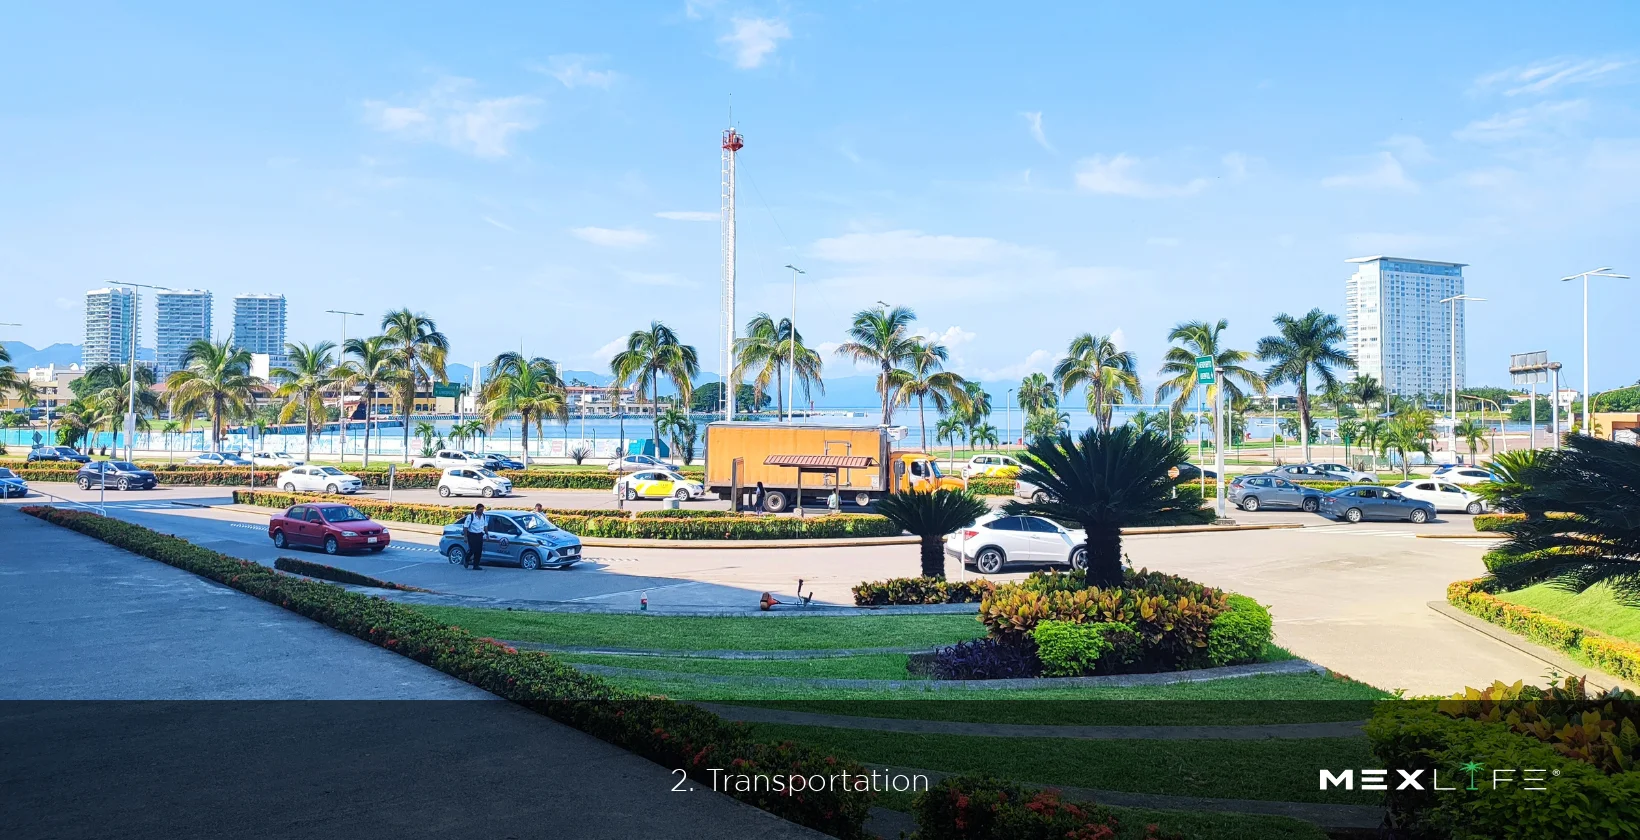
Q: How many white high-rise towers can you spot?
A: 4